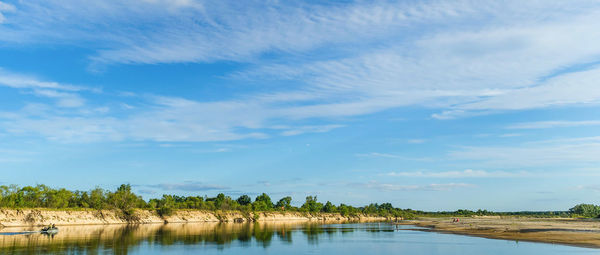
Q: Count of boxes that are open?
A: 0